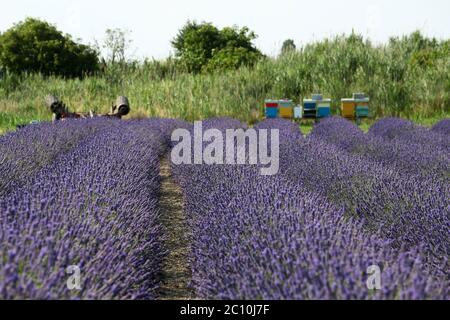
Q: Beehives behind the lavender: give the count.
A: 6